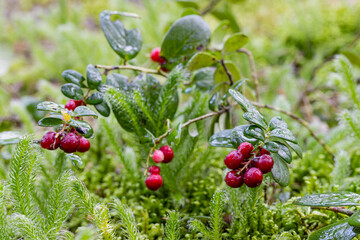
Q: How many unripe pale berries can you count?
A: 1